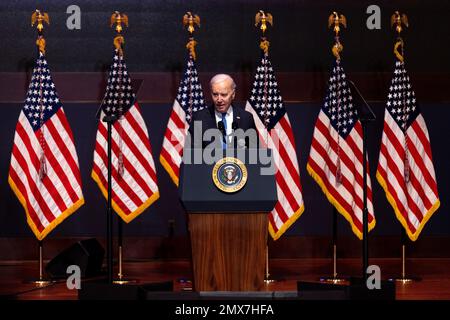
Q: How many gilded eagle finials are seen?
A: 6